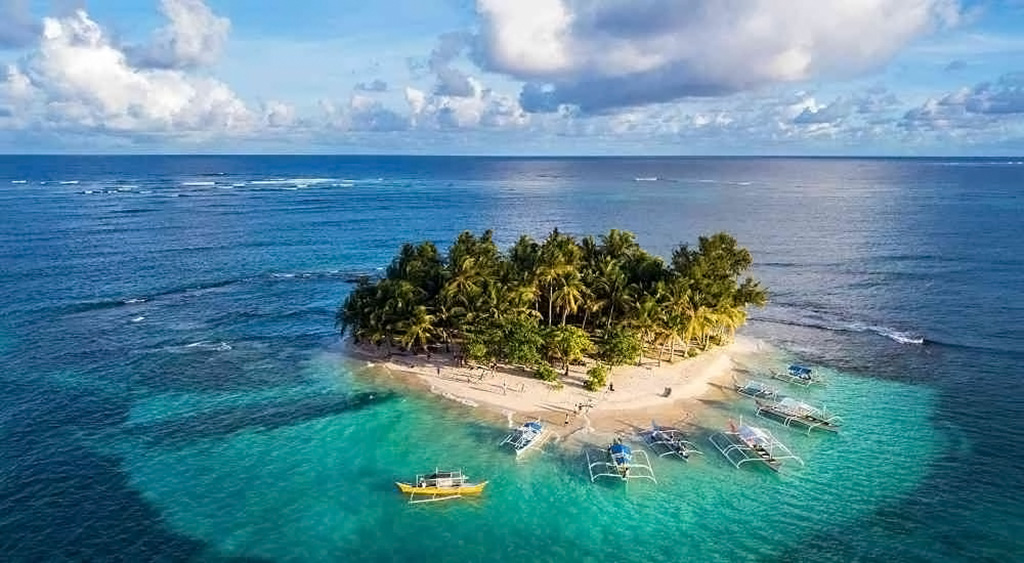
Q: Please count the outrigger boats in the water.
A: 8